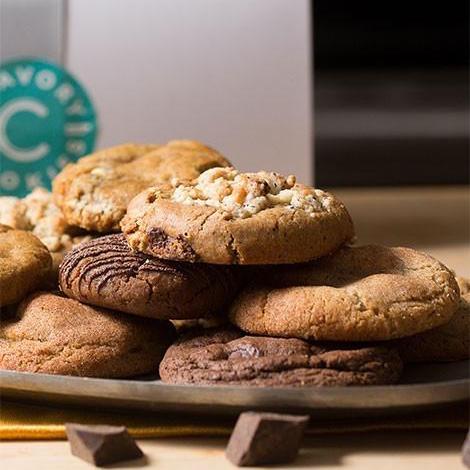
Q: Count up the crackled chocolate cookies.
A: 2